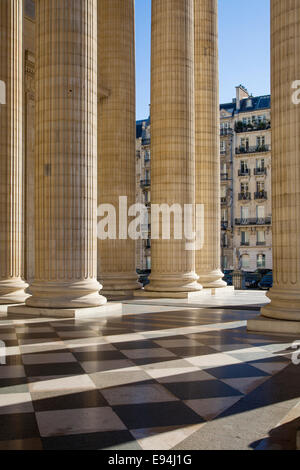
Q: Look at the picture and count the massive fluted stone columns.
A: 6